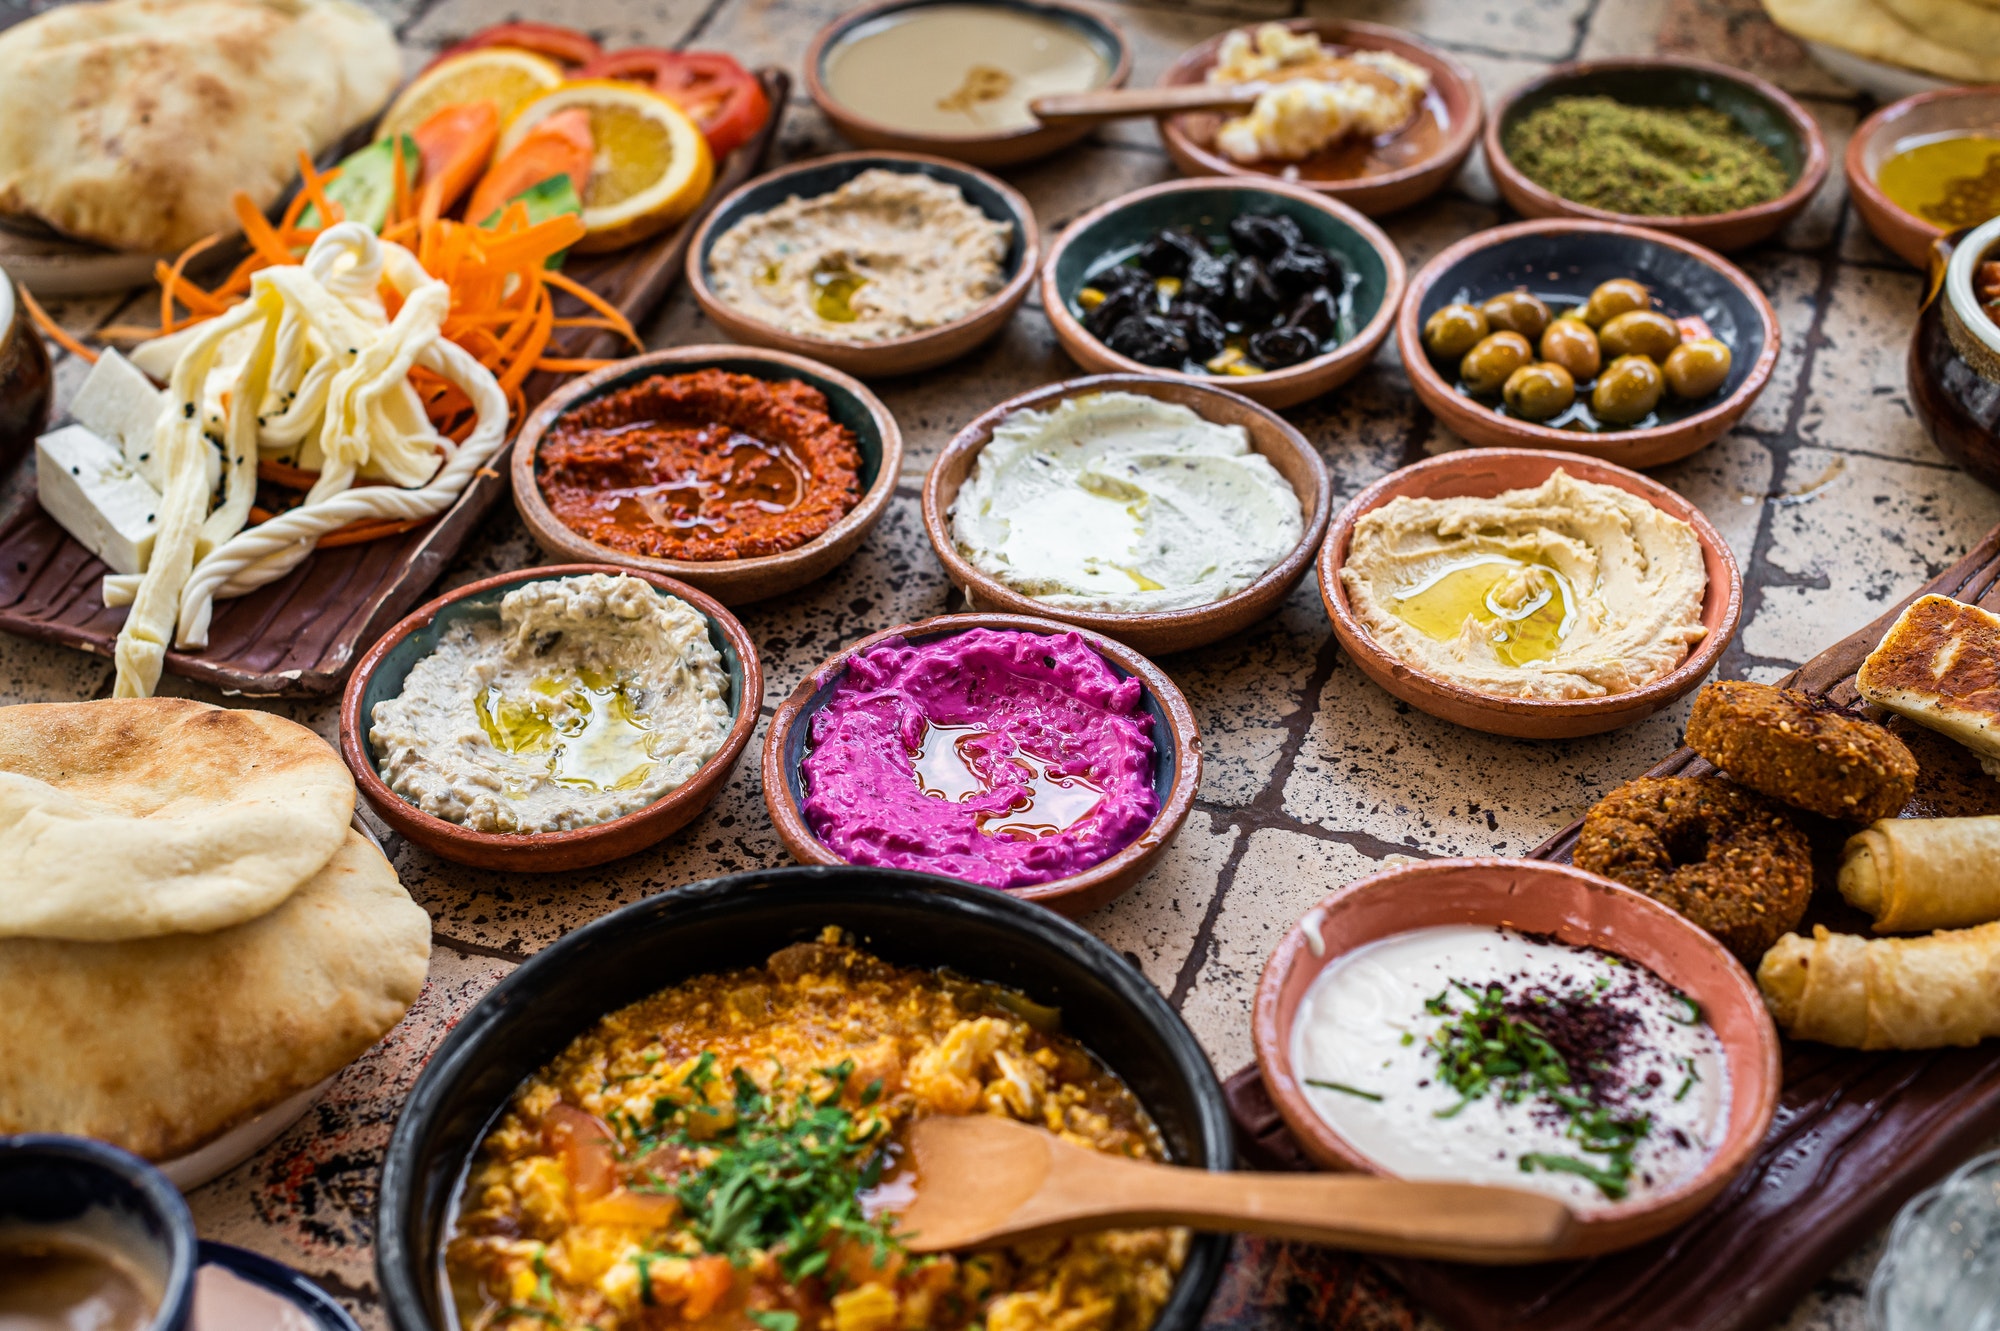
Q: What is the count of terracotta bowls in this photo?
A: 13